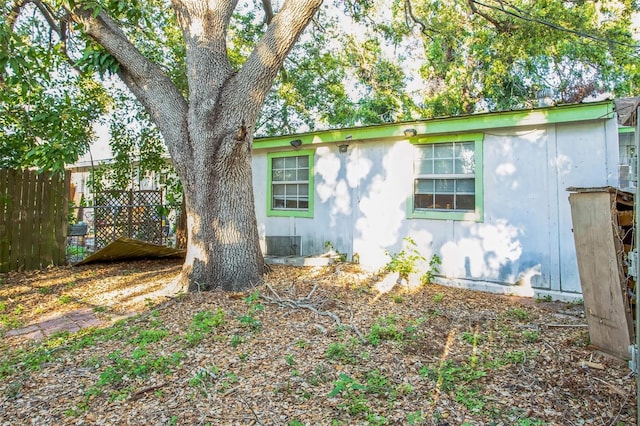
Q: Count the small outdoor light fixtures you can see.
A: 3